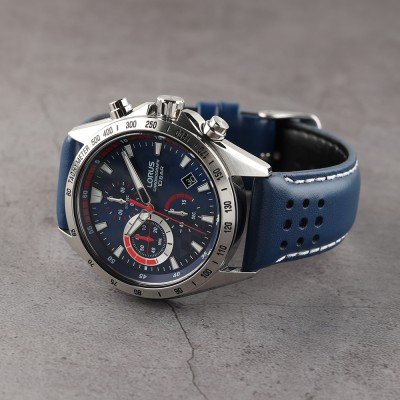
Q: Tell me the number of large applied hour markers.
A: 11